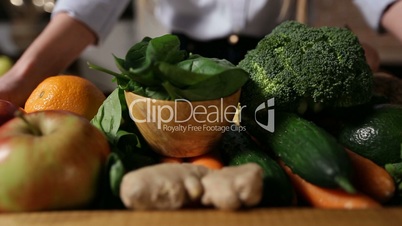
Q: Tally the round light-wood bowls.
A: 1